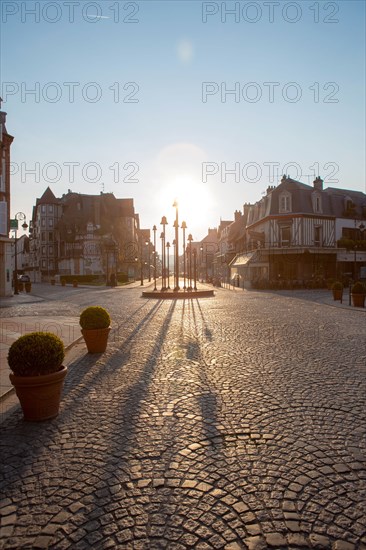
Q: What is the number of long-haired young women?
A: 0